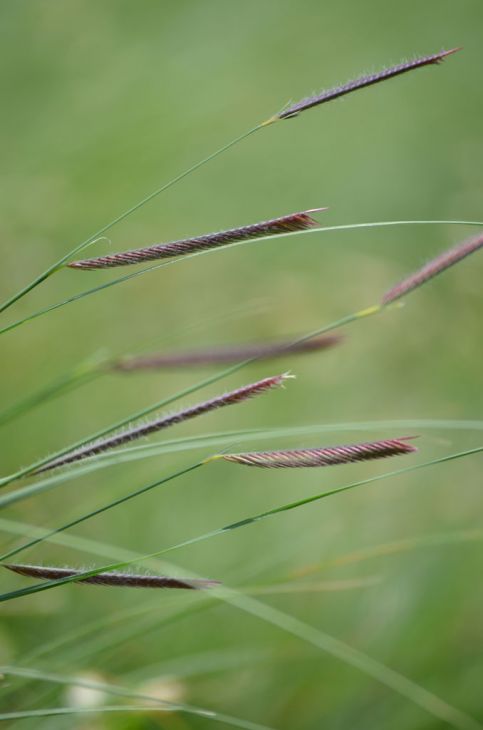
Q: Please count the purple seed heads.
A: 7